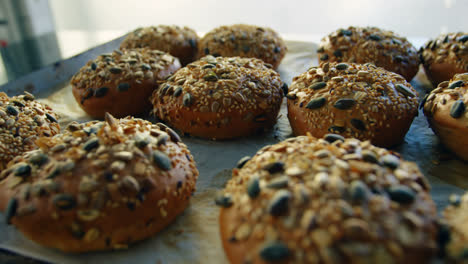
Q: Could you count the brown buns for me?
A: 12